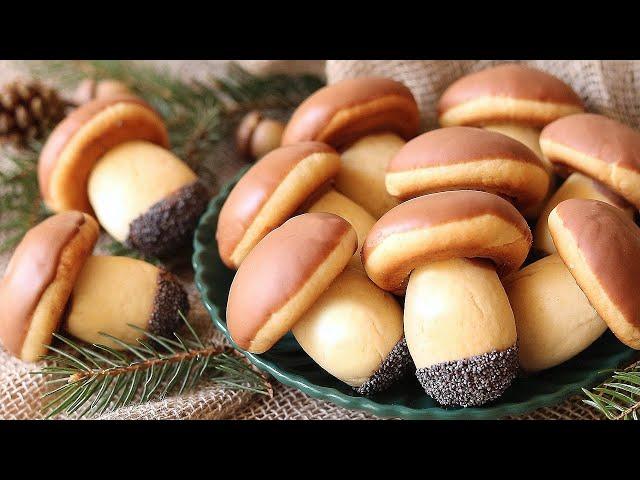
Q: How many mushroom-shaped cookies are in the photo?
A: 10